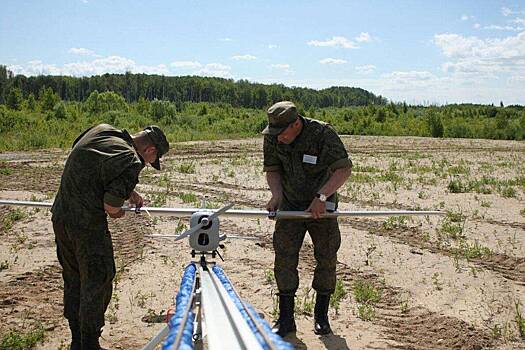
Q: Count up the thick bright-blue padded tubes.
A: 2